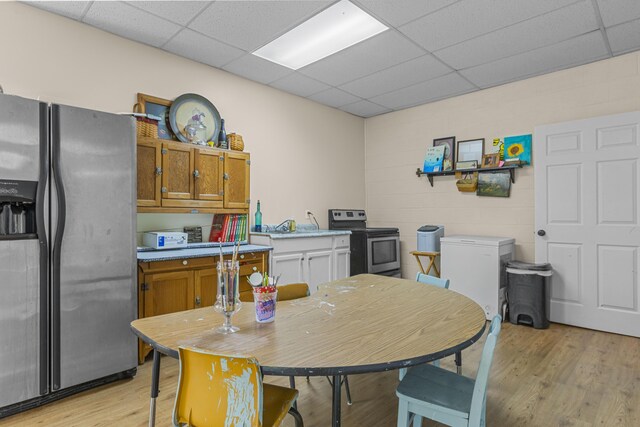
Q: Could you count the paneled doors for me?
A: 1